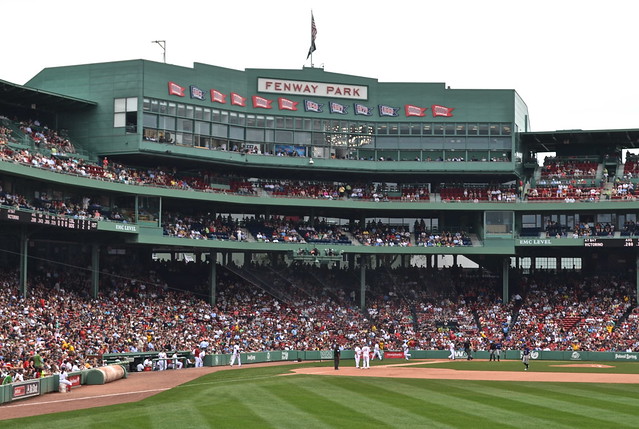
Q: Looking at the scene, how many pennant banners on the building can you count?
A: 12